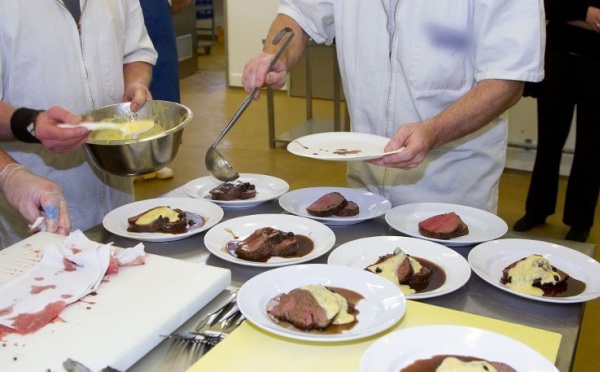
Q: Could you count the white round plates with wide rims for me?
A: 10